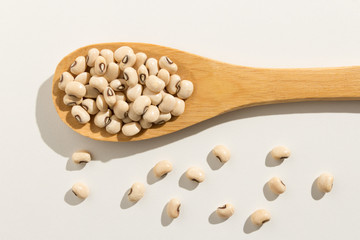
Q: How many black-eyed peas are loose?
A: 12